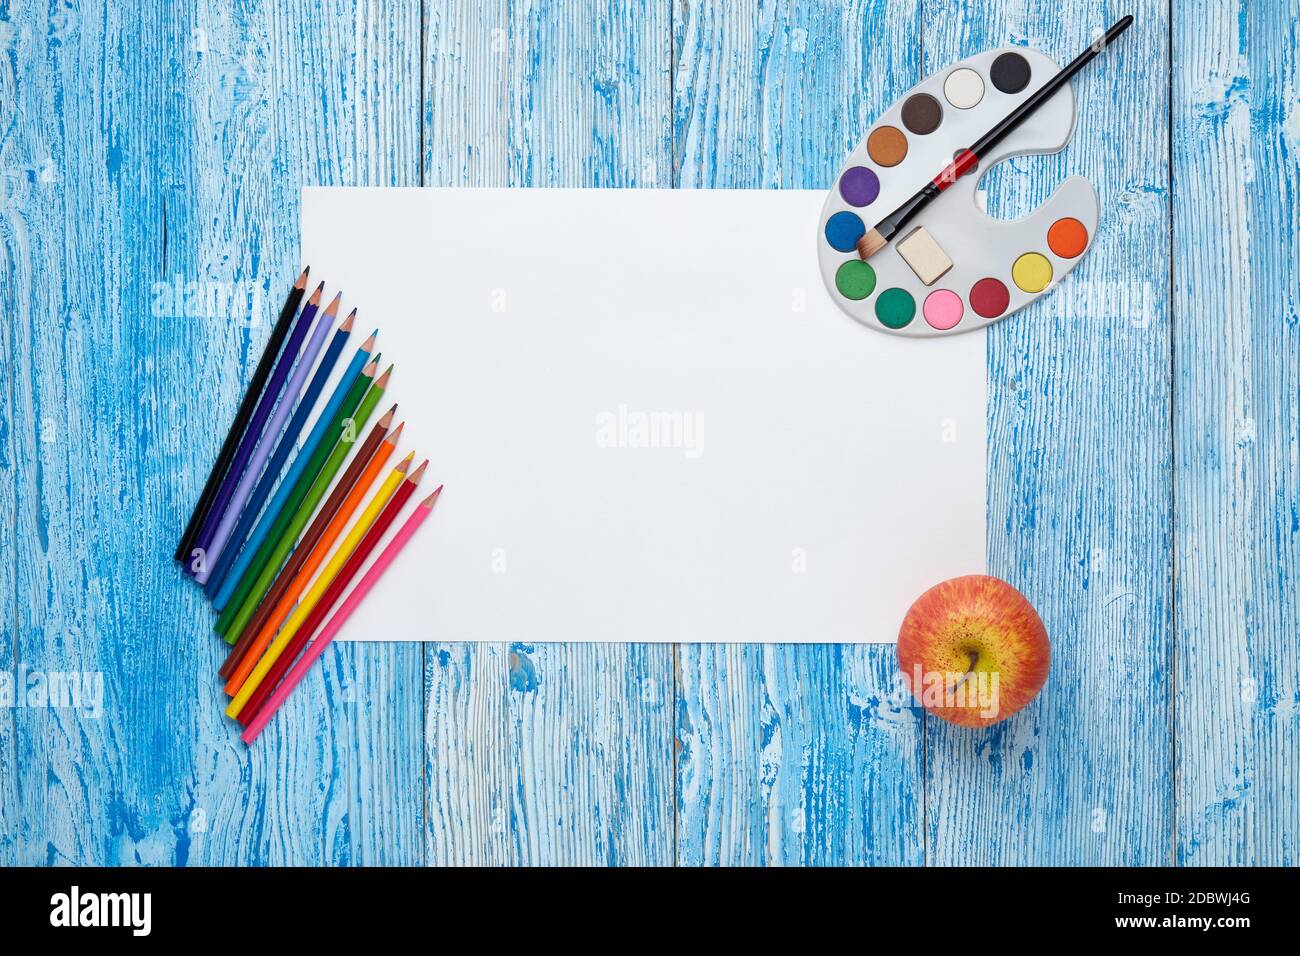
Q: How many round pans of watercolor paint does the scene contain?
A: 12